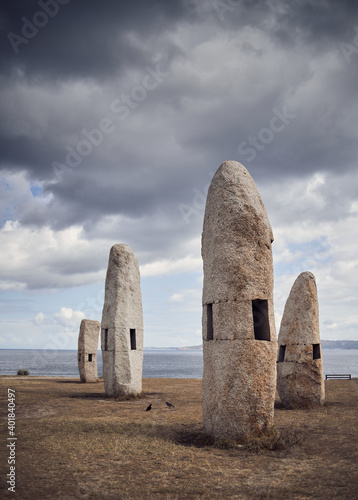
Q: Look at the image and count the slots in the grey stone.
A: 2